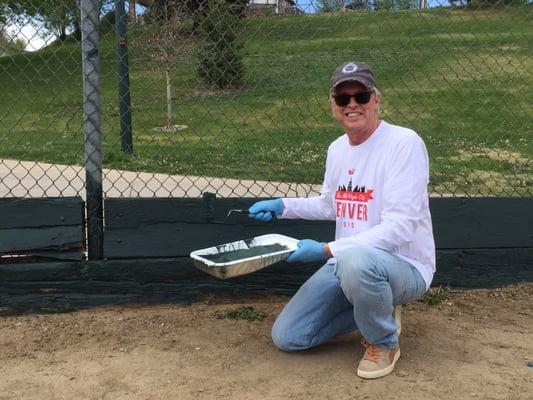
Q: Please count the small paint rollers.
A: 1